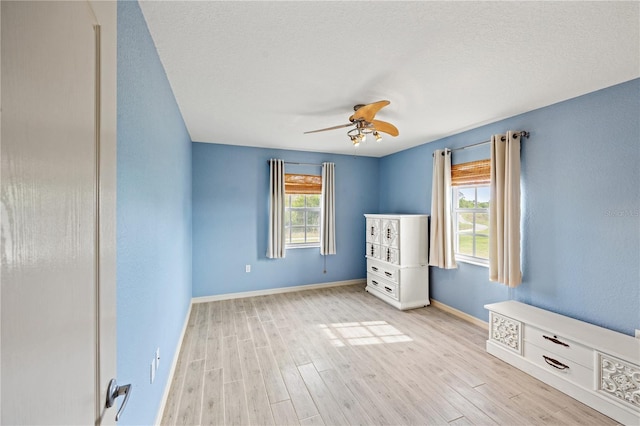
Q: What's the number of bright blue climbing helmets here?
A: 0